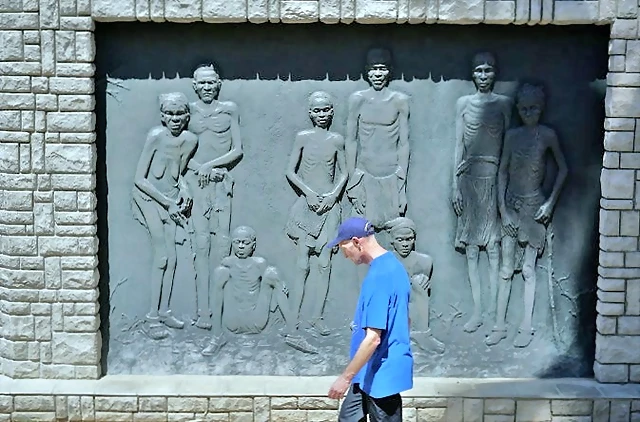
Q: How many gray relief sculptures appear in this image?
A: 8